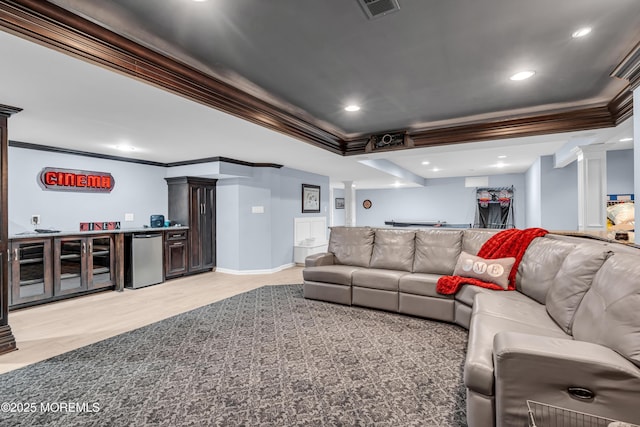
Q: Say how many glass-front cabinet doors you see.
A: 3